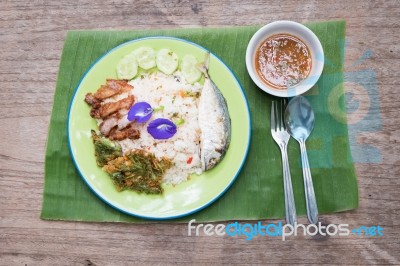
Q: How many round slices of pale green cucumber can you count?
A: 4